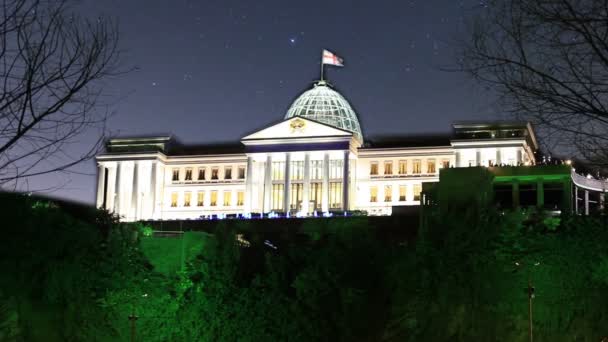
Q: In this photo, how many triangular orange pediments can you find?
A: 0